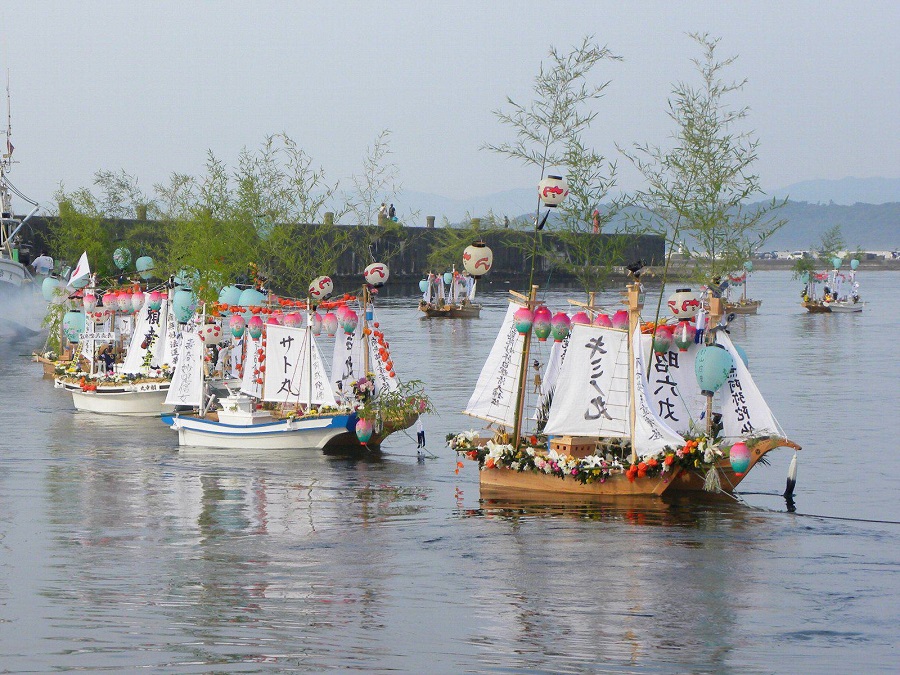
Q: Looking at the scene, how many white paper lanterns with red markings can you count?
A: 7